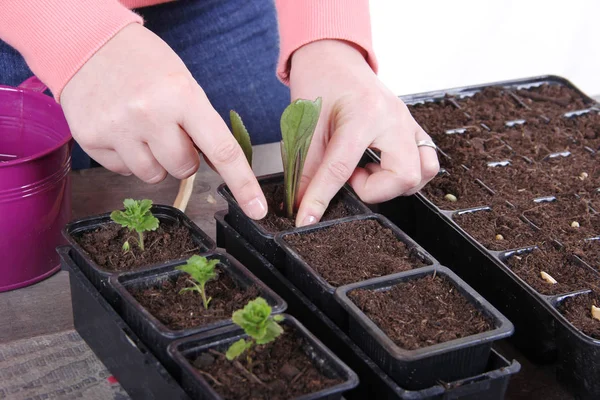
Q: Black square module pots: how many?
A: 6